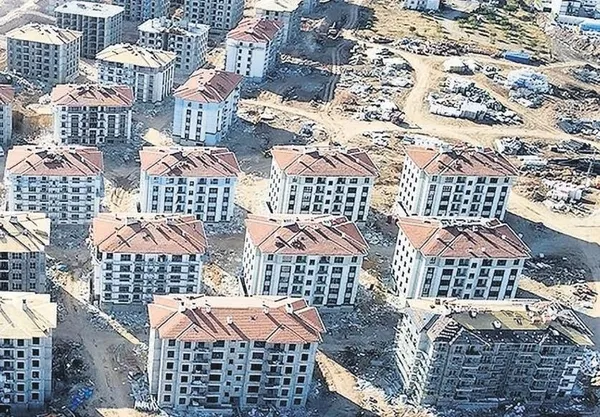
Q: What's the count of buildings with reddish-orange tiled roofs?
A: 12